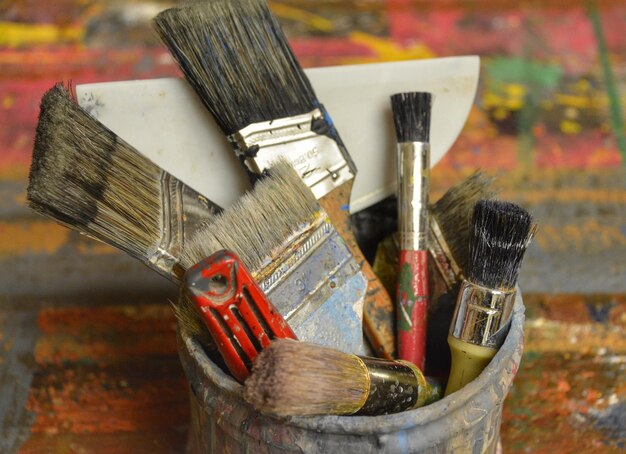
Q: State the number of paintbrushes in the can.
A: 7